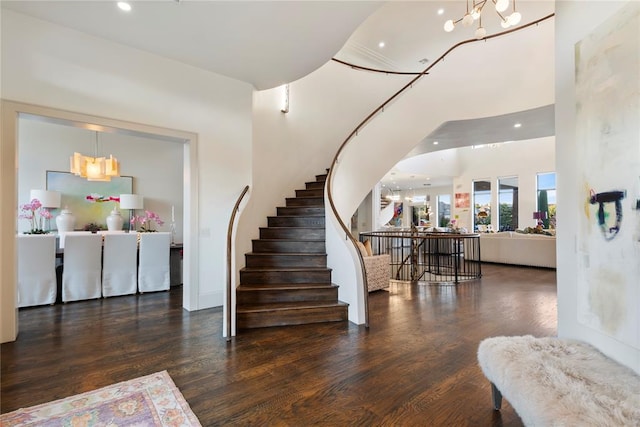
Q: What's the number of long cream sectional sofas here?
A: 1